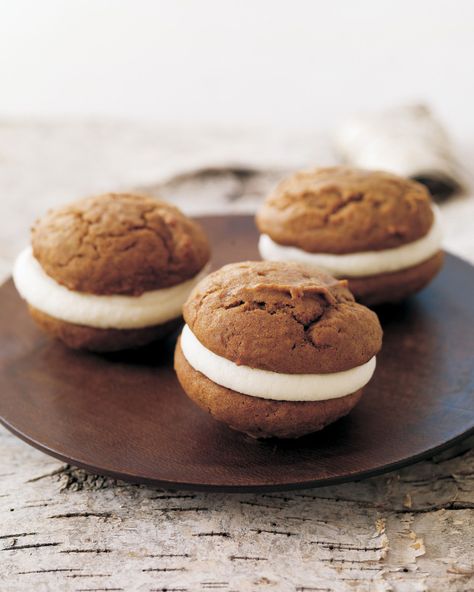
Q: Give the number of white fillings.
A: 3